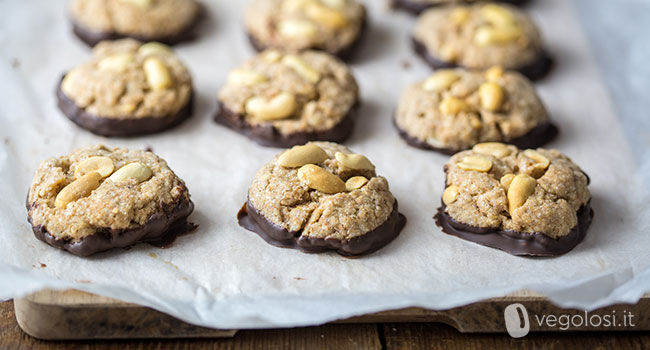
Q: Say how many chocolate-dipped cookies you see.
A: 10